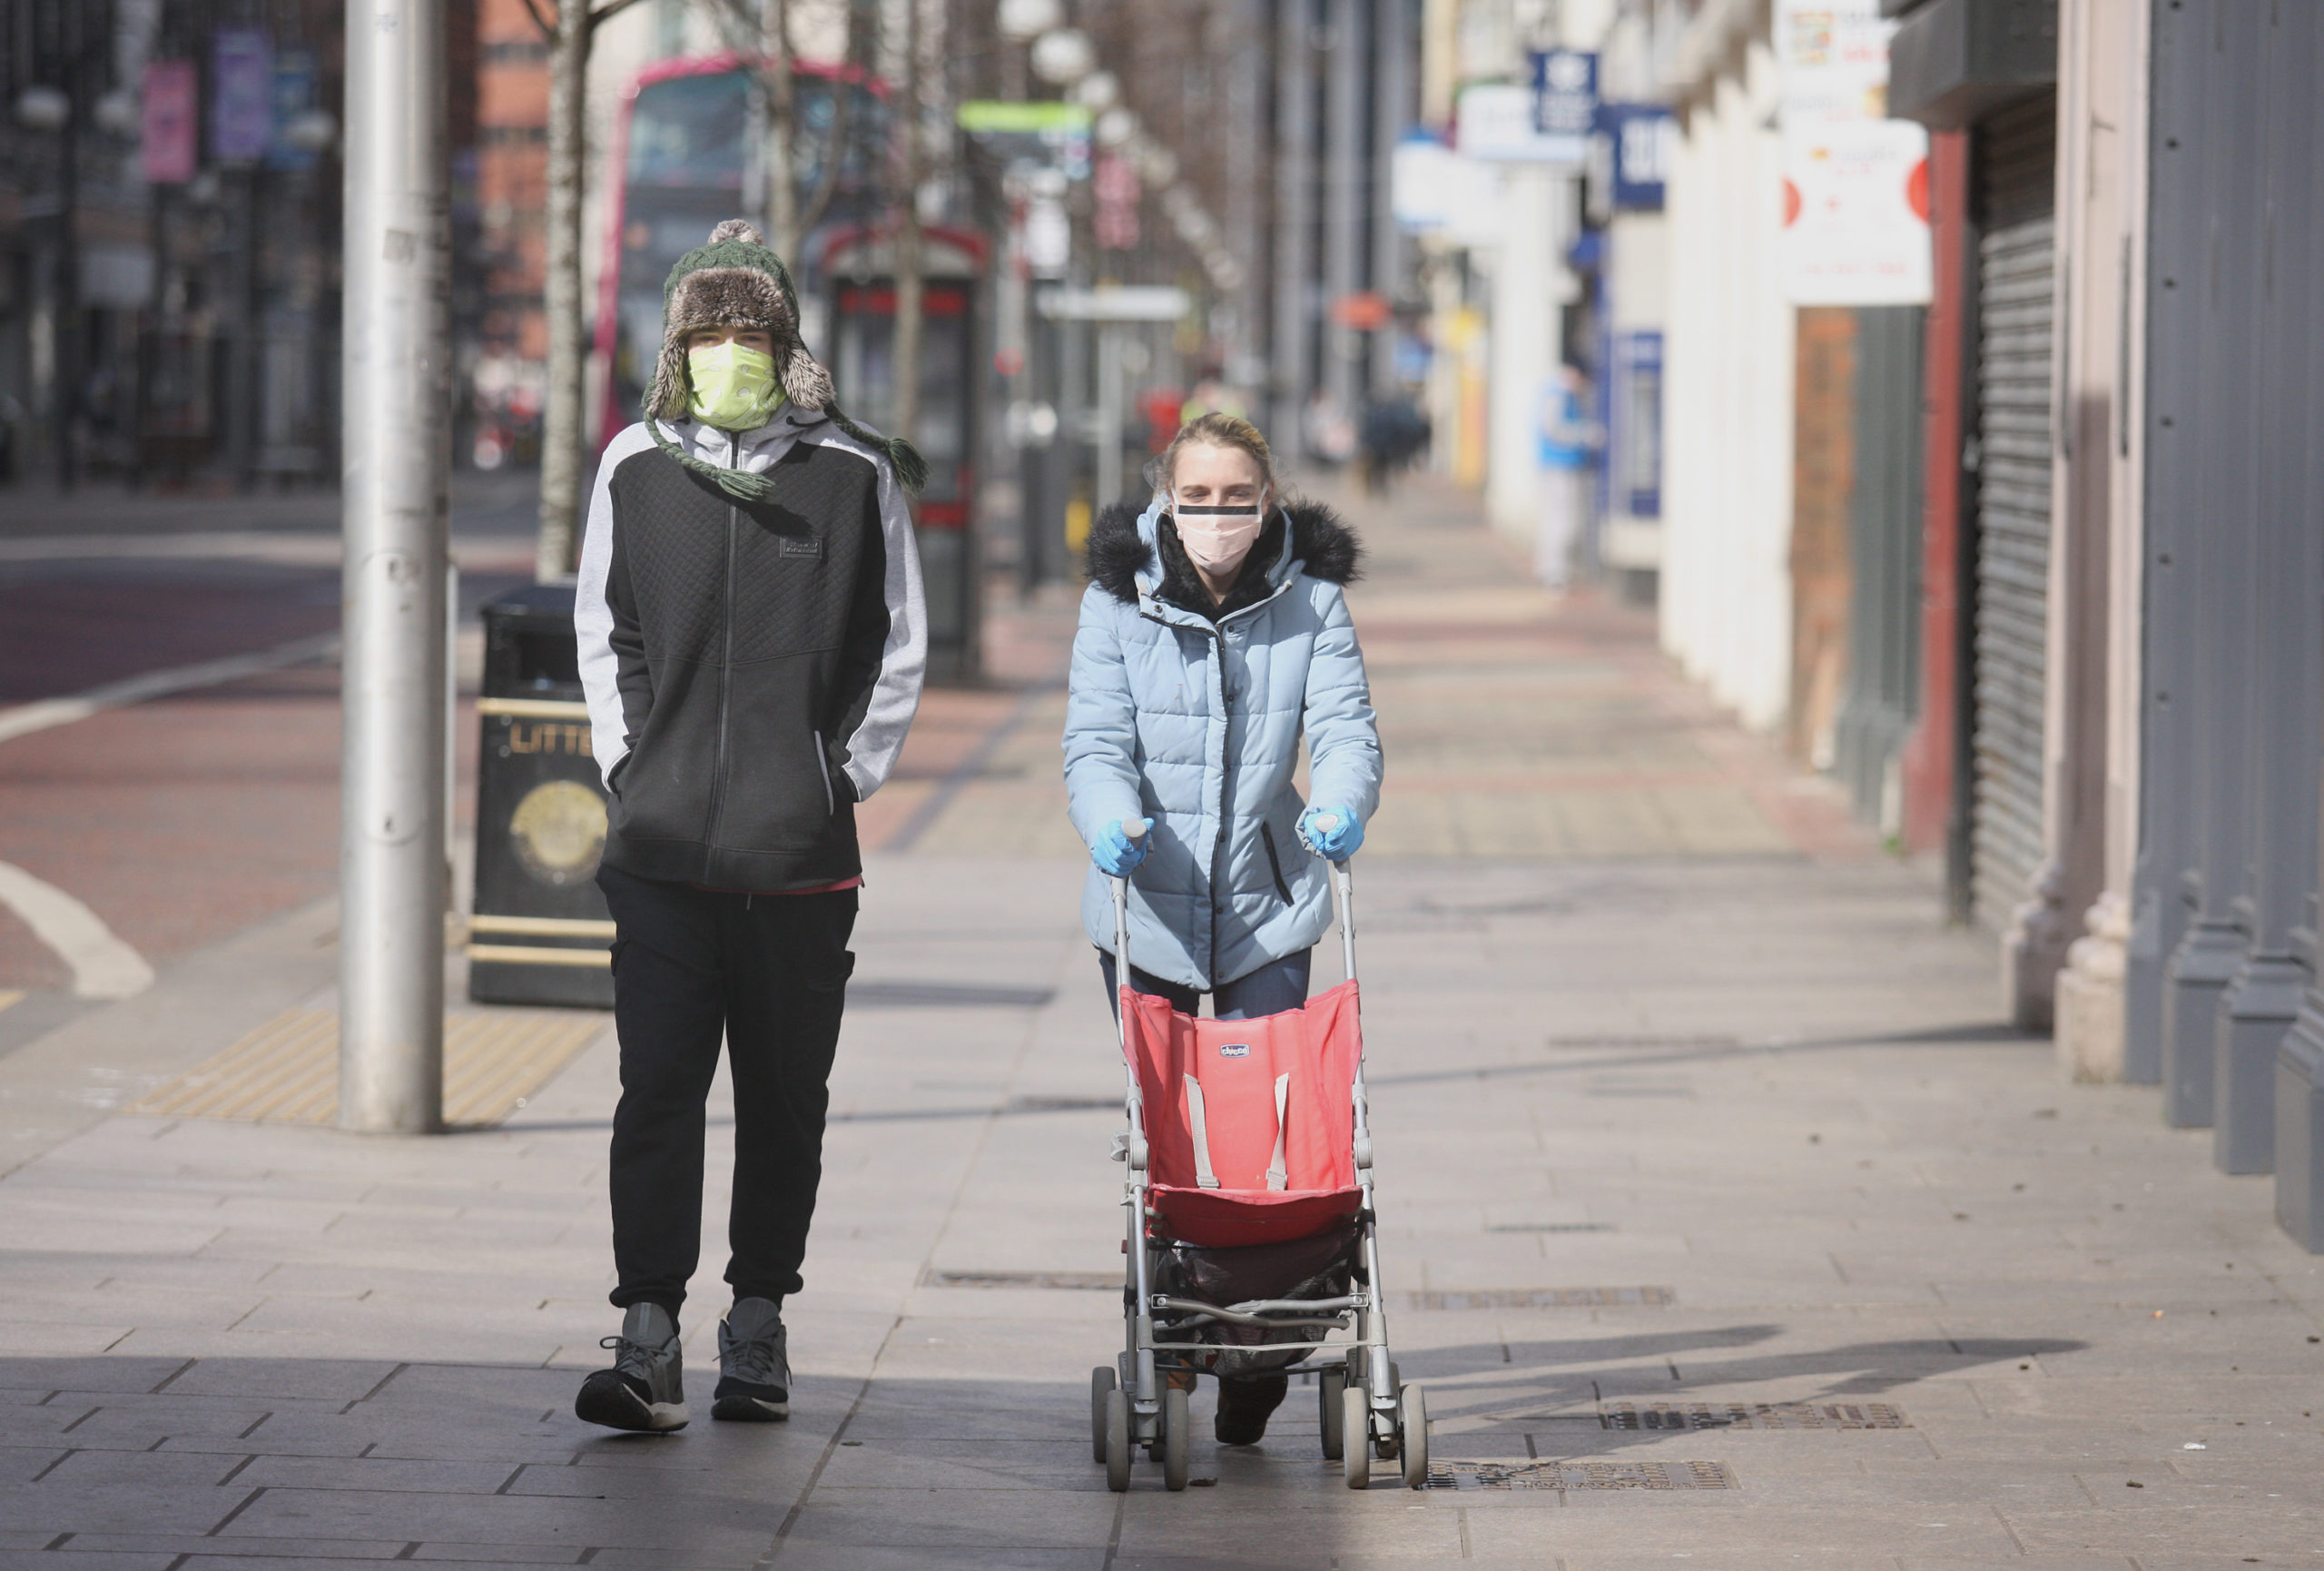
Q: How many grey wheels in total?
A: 8